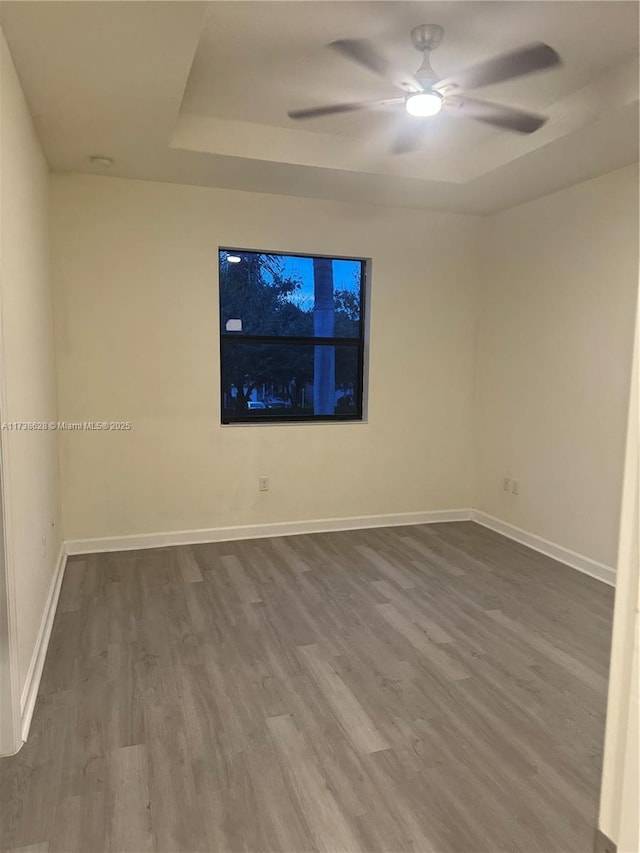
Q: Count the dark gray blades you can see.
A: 5